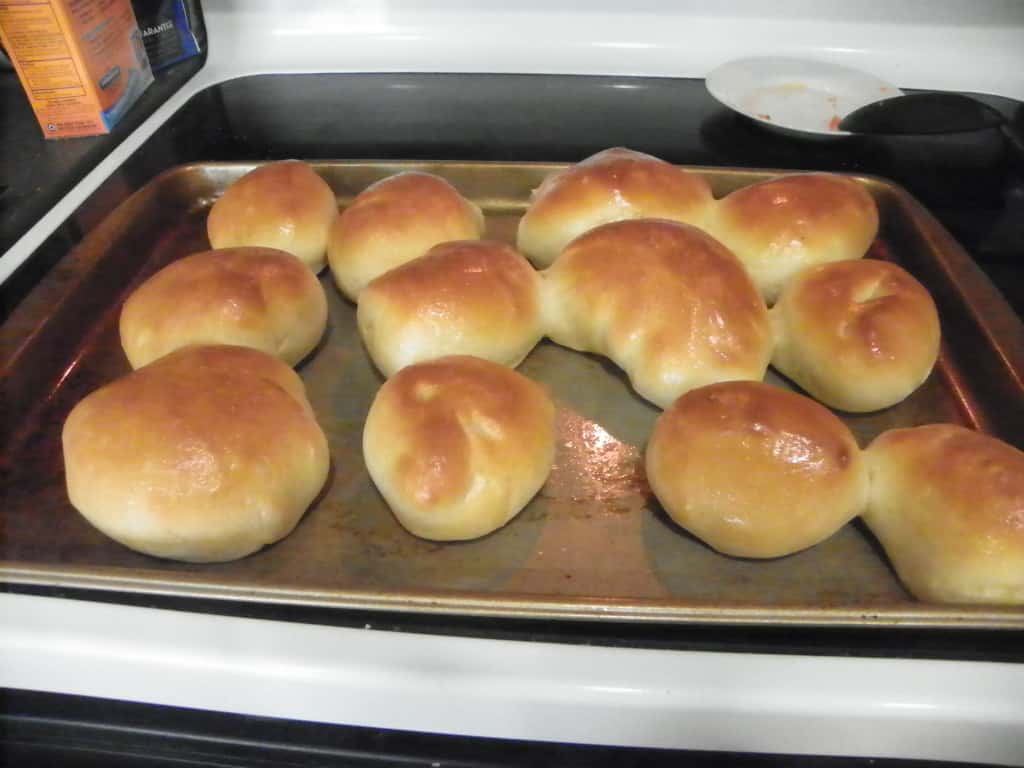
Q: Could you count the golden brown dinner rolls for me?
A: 12